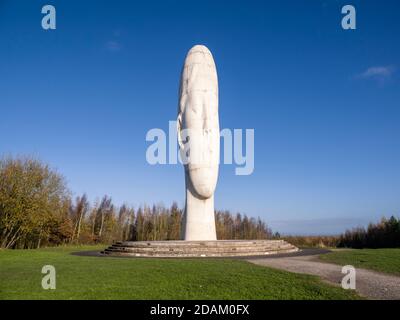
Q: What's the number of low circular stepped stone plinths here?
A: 1